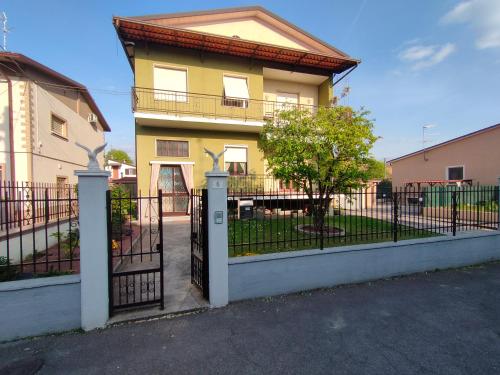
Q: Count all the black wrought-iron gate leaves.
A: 2